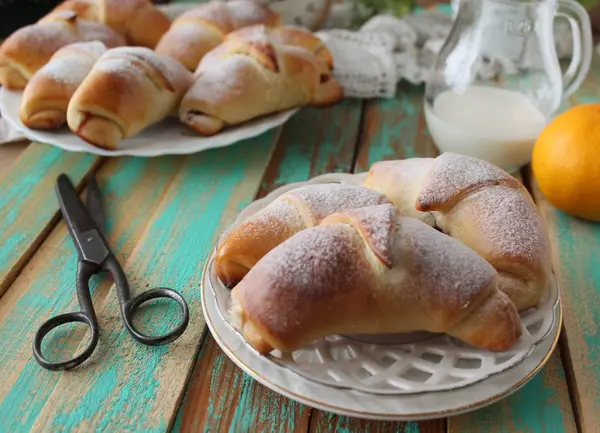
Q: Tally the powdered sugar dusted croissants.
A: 10